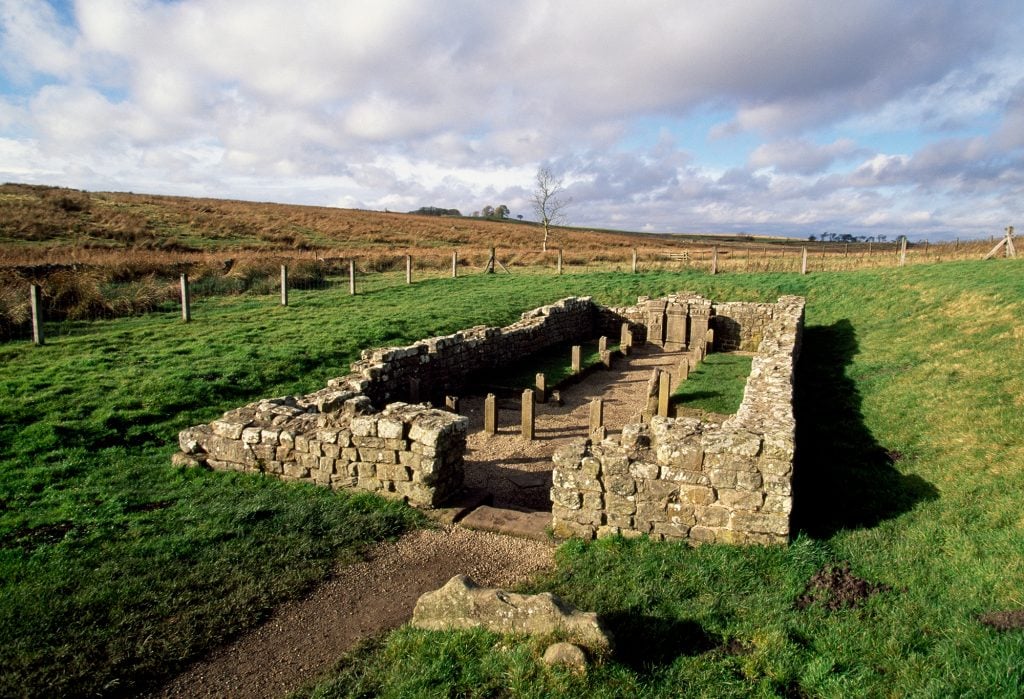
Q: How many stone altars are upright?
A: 3